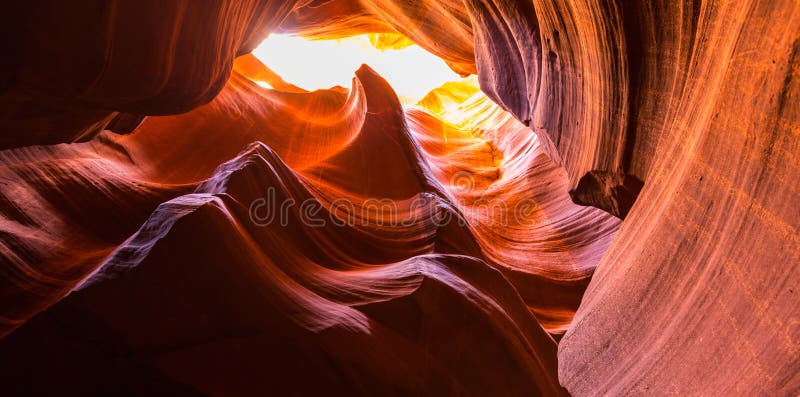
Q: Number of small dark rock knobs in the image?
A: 1